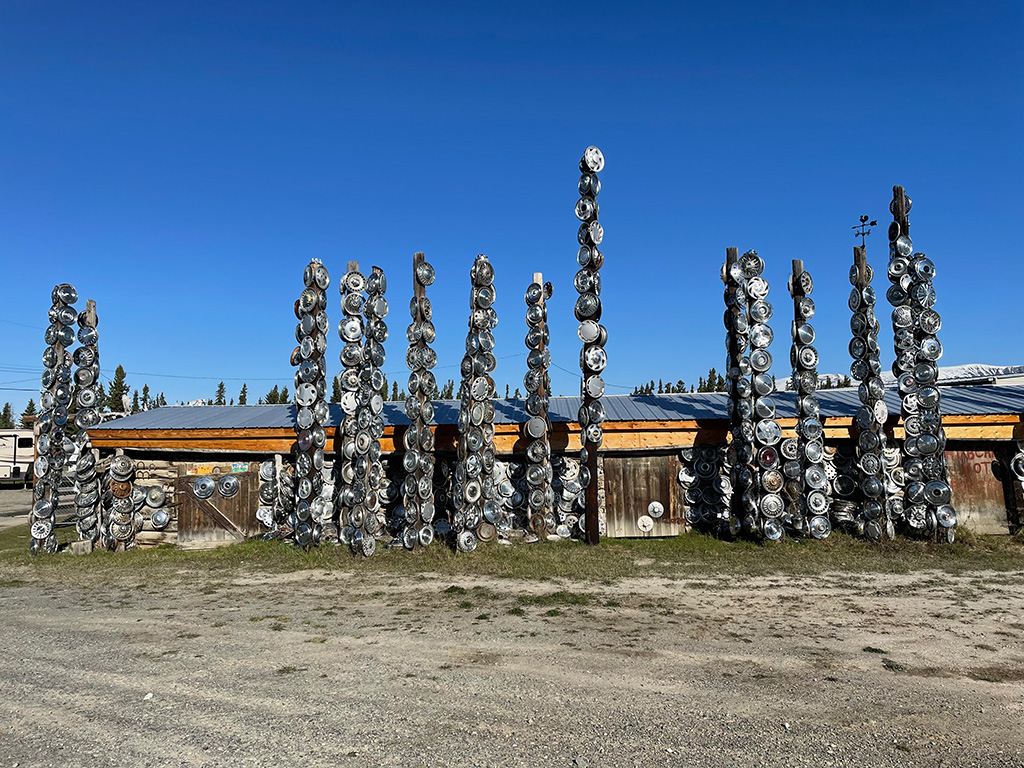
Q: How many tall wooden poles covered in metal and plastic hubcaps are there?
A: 15